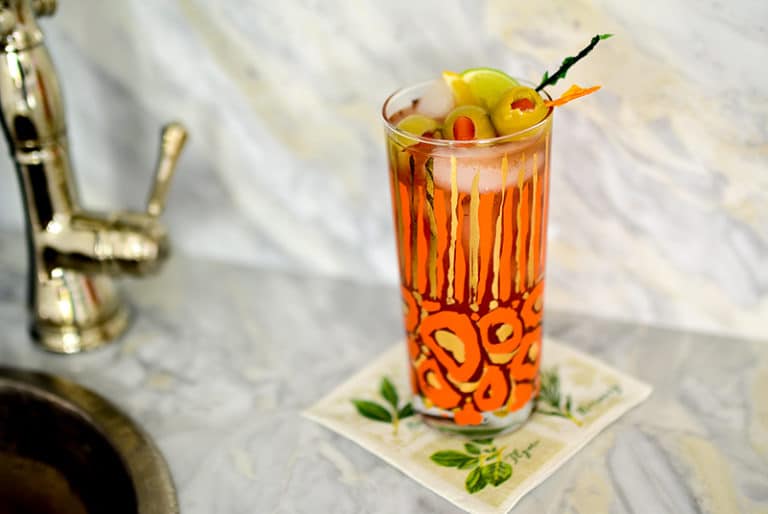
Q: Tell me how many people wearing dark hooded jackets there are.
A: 0